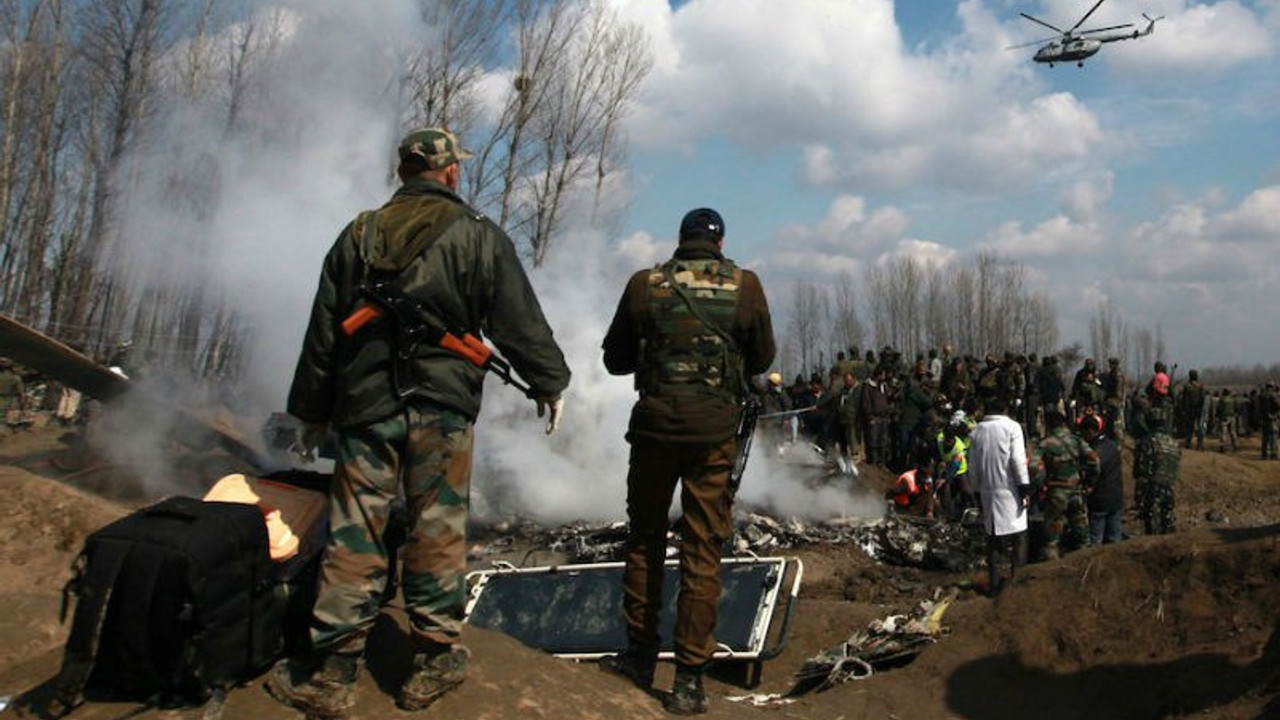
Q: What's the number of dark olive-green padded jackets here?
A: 1